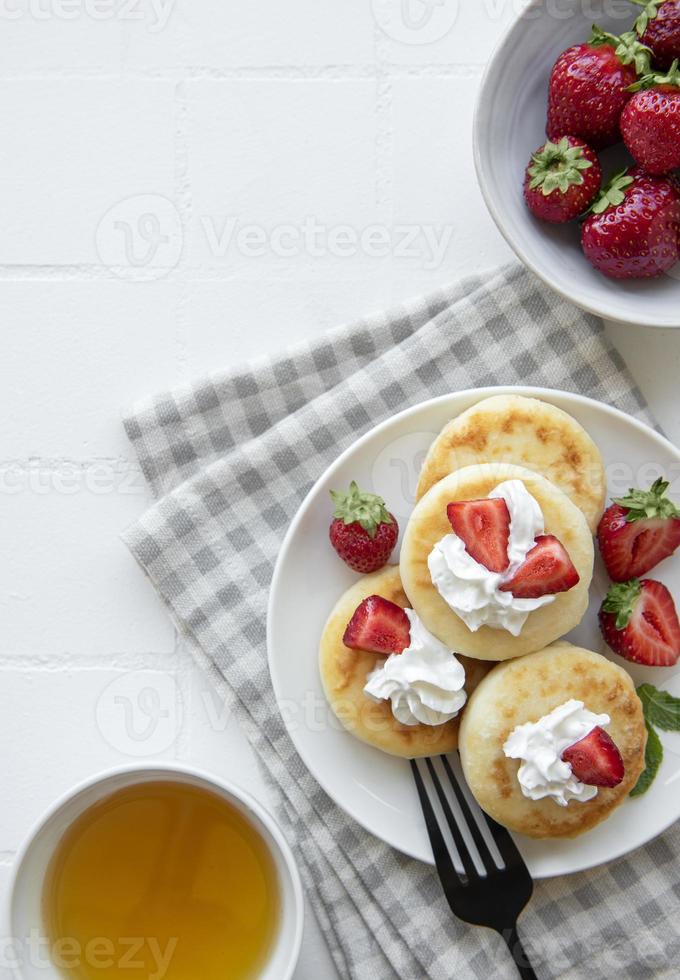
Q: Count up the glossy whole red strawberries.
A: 6